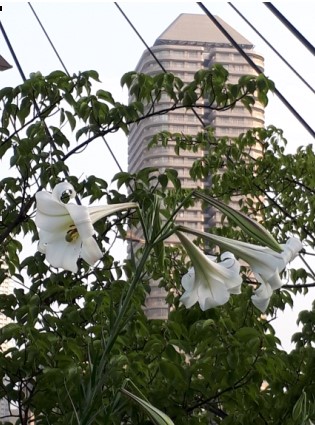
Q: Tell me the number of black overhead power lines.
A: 6